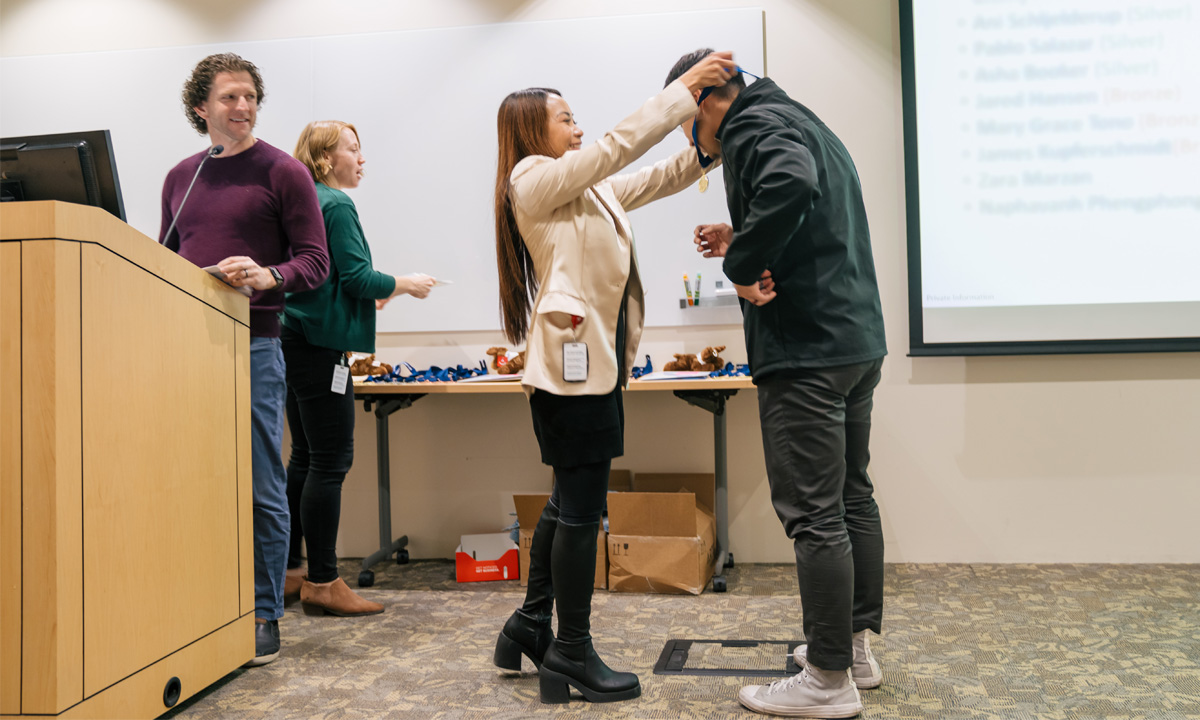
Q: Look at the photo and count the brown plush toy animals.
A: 3